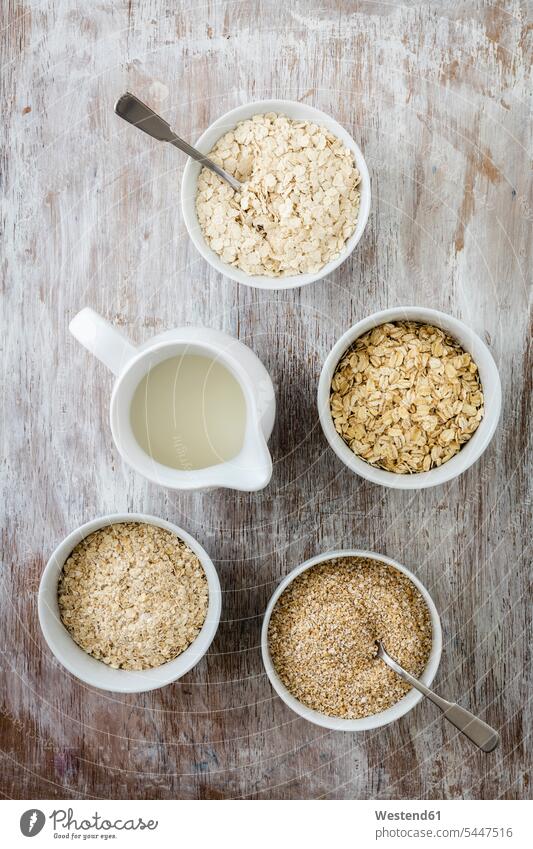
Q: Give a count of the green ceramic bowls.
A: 0